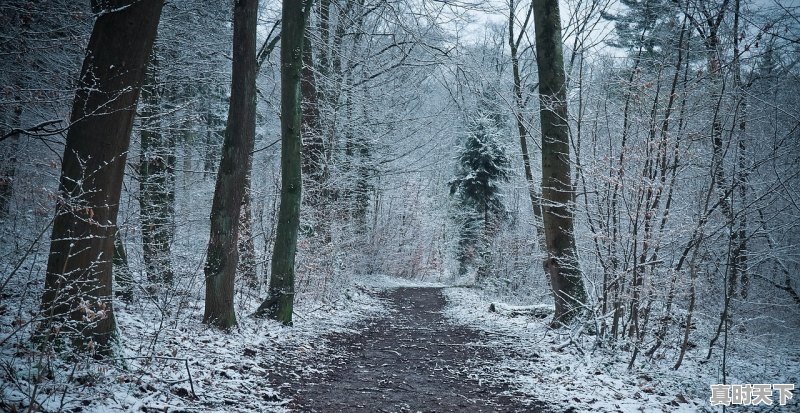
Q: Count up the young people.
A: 0